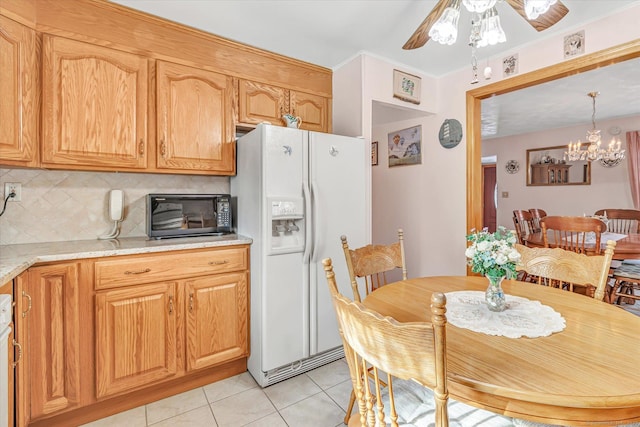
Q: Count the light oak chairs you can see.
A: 3